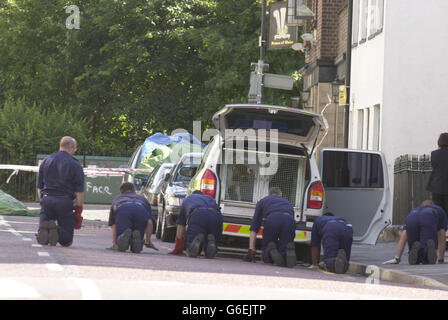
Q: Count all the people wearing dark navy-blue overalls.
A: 6